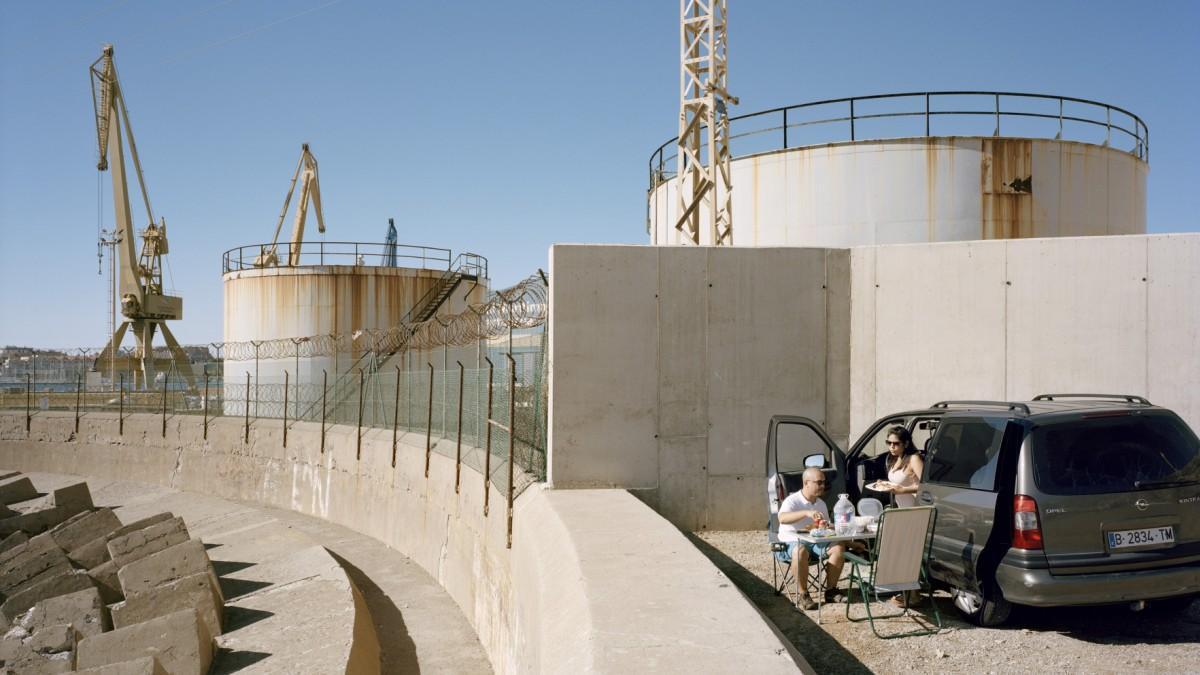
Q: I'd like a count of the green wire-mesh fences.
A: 1